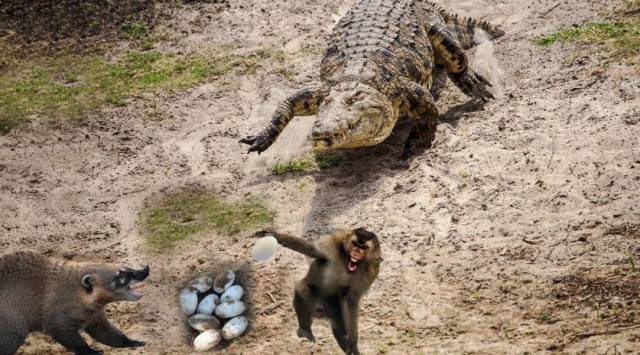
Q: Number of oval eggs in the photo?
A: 10